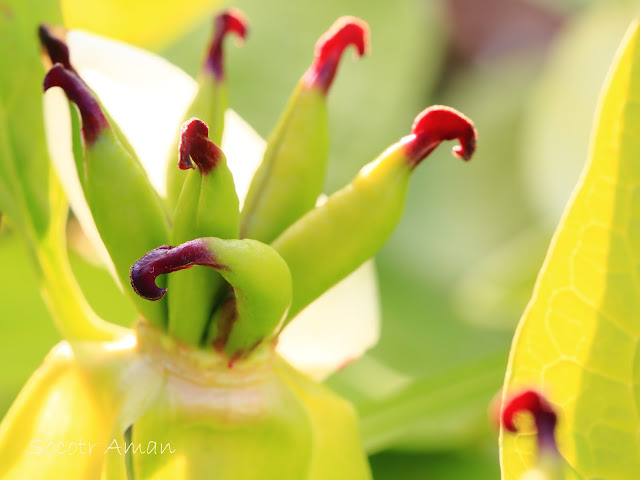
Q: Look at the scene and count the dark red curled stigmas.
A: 8